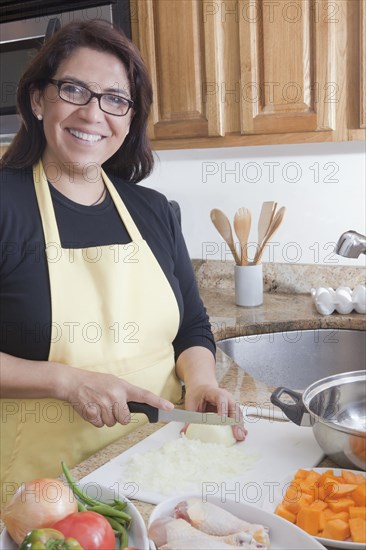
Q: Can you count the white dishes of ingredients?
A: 3